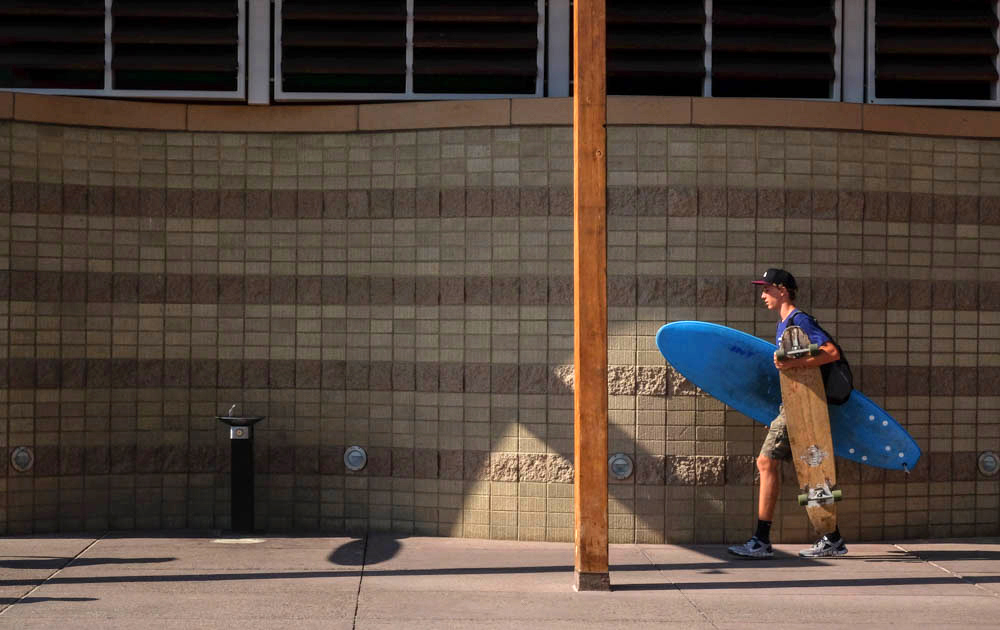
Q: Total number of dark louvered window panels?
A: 7